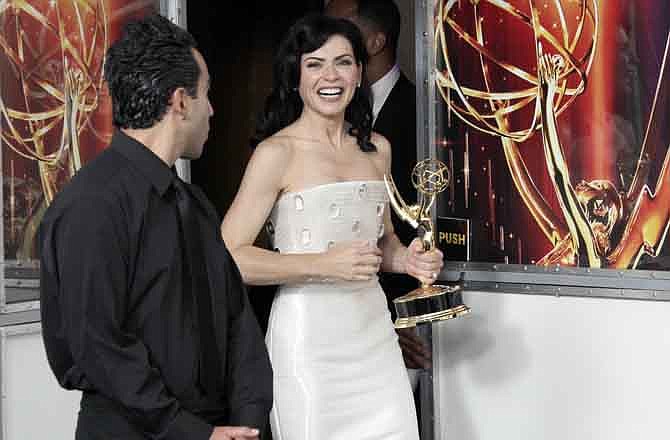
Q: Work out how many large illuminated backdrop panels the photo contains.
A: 2